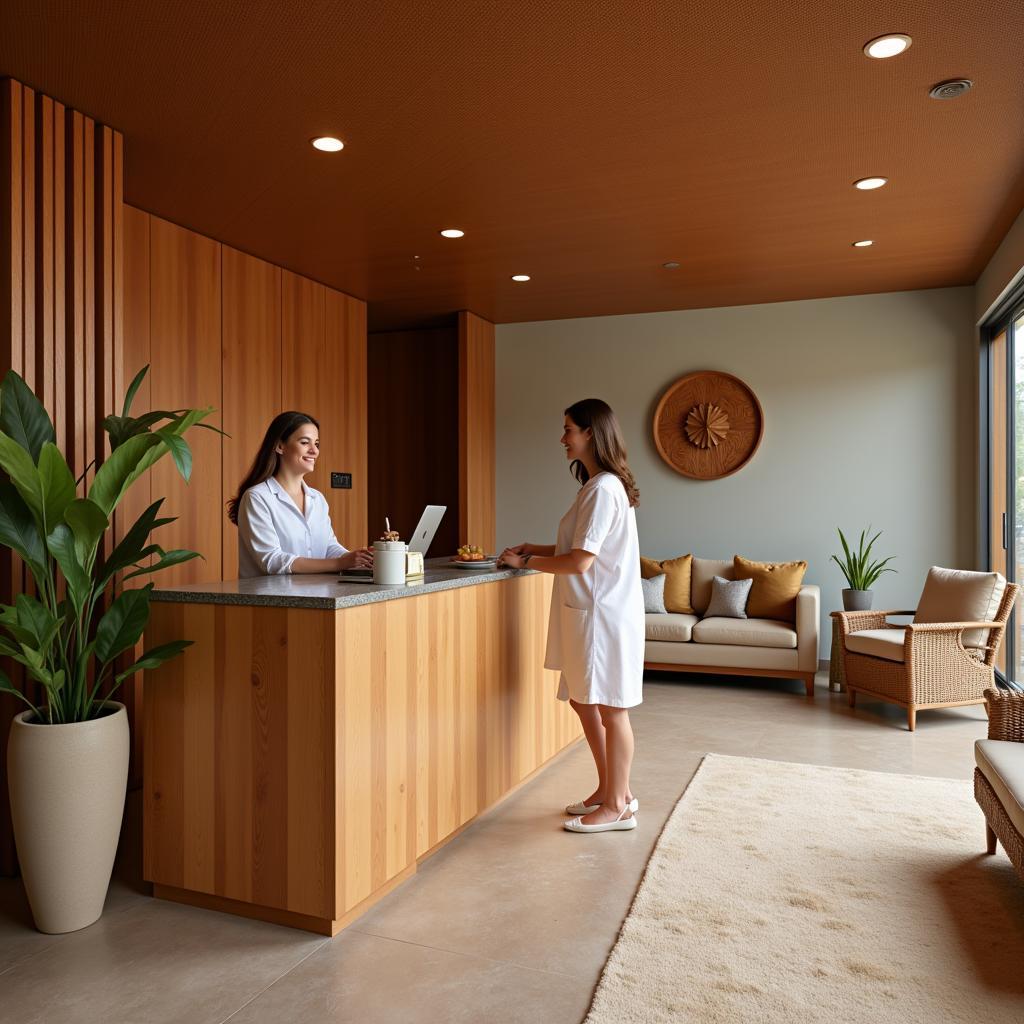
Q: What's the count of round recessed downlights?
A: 6